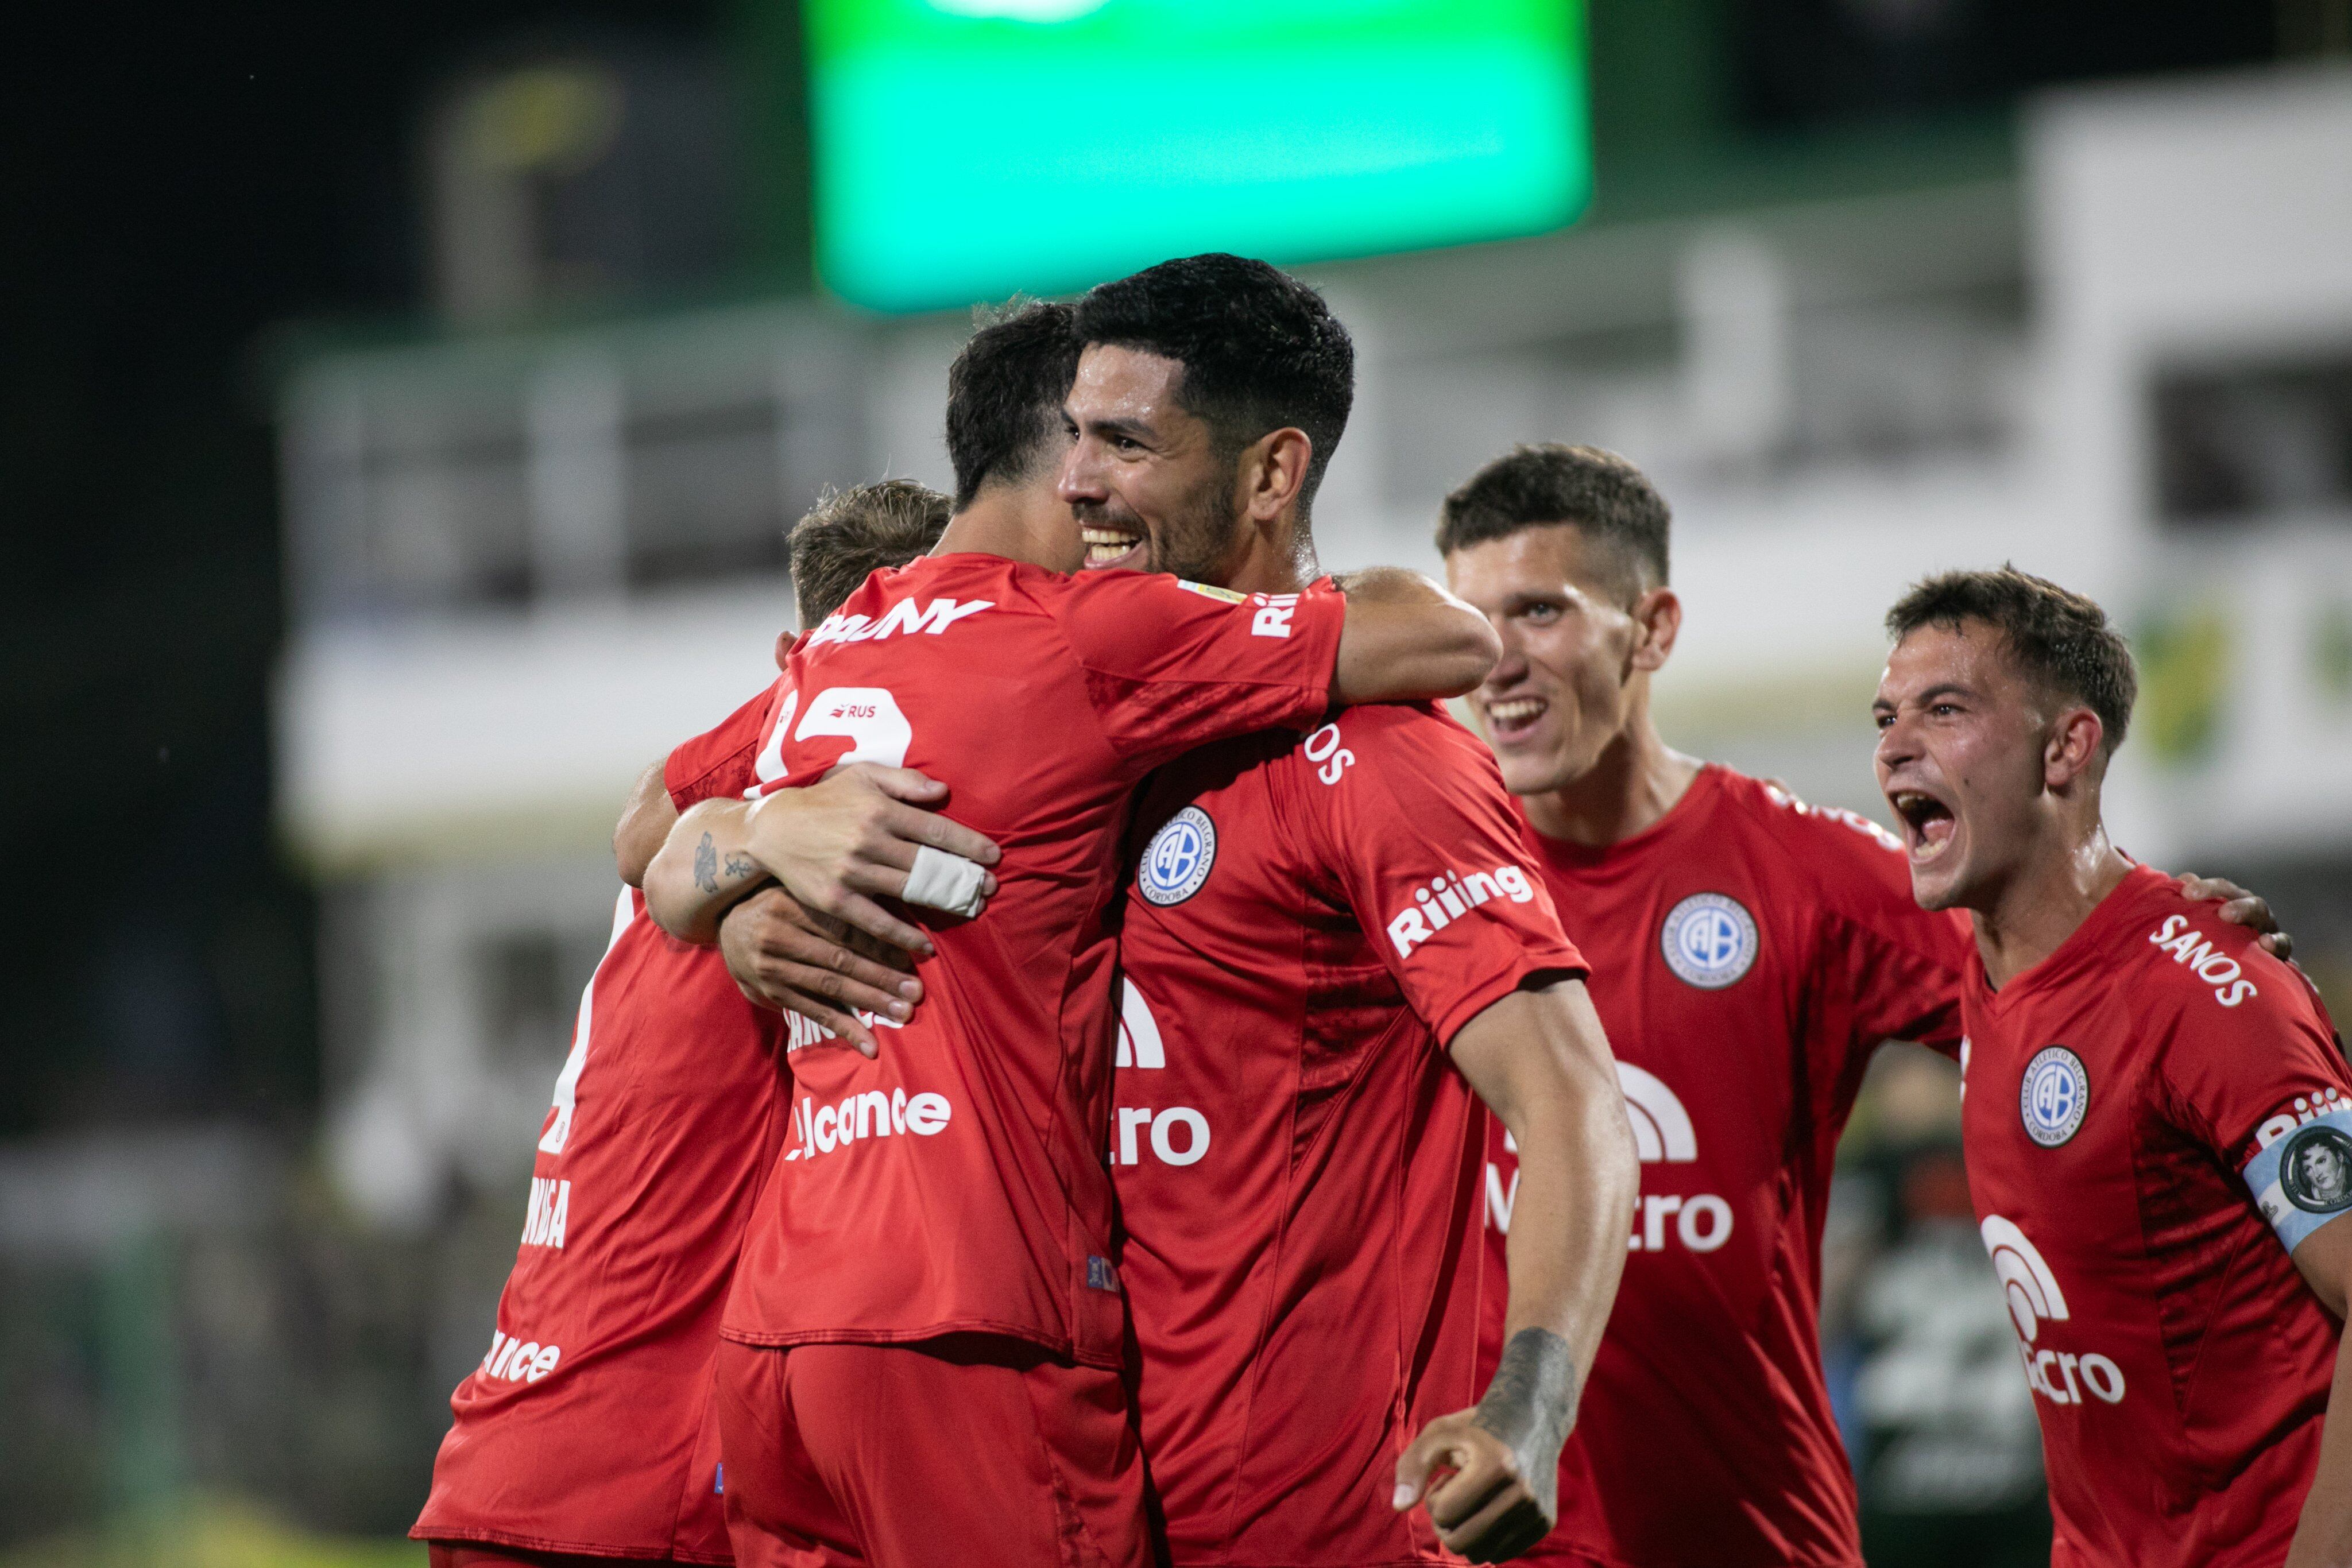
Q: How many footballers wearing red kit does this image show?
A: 5